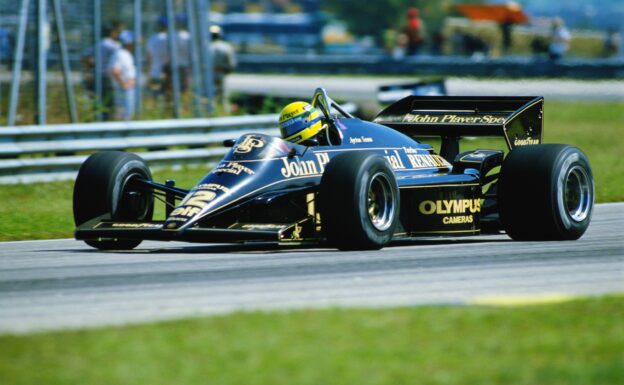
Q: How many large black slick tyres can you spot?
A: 3